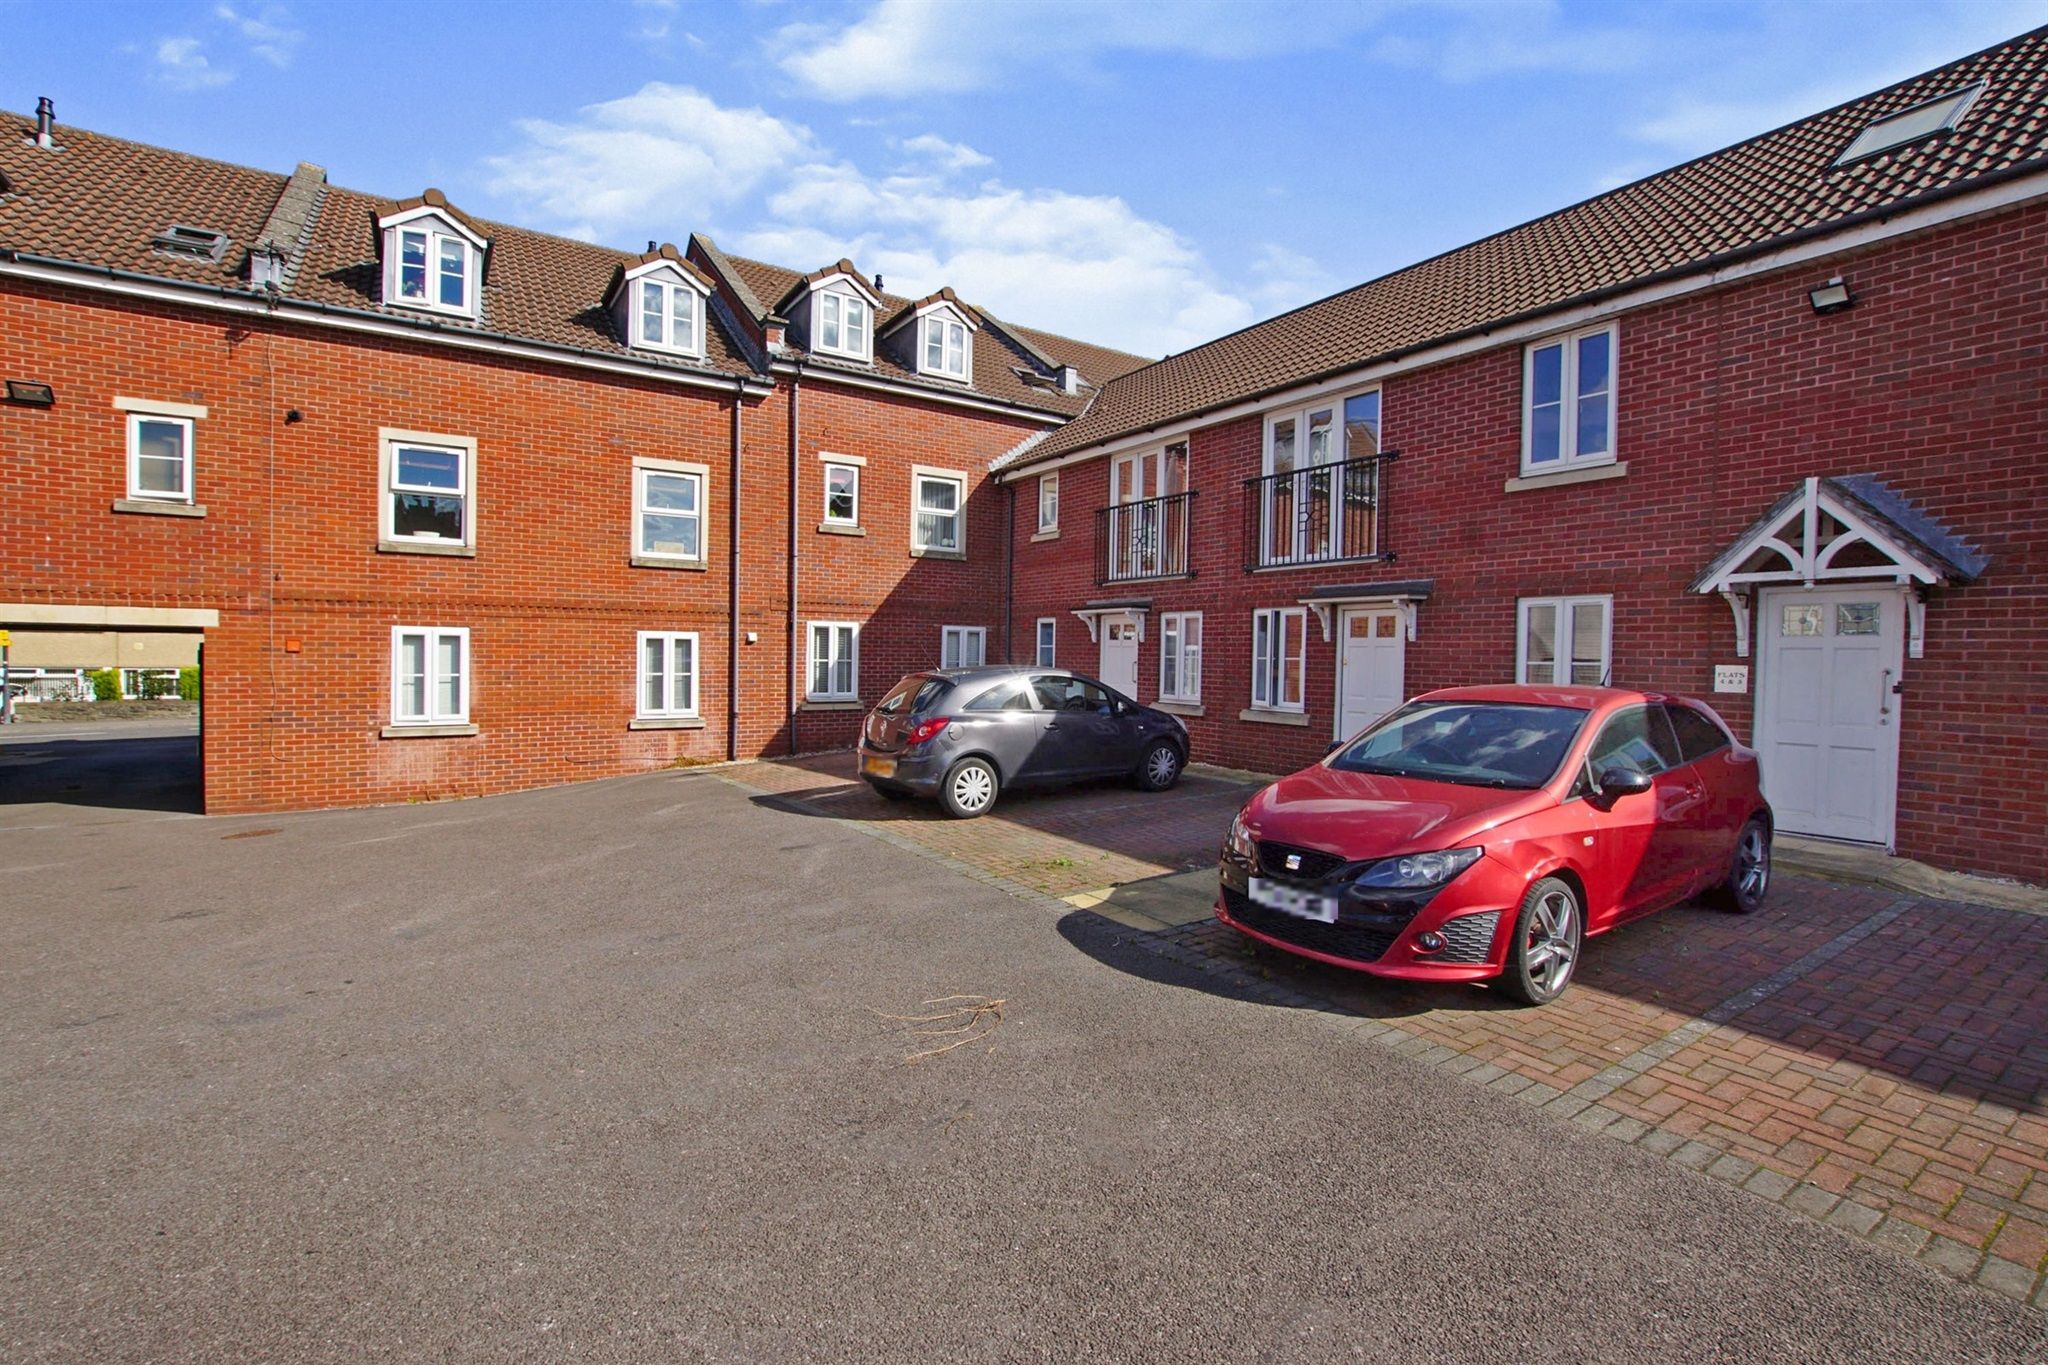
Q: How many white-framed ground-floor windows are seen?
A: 8